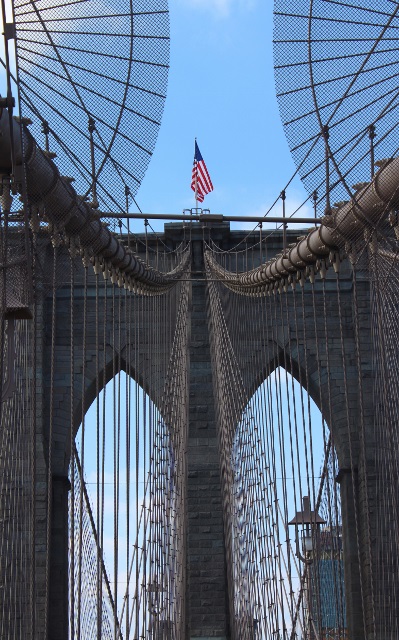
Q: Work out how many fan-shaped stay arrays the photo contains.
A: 2